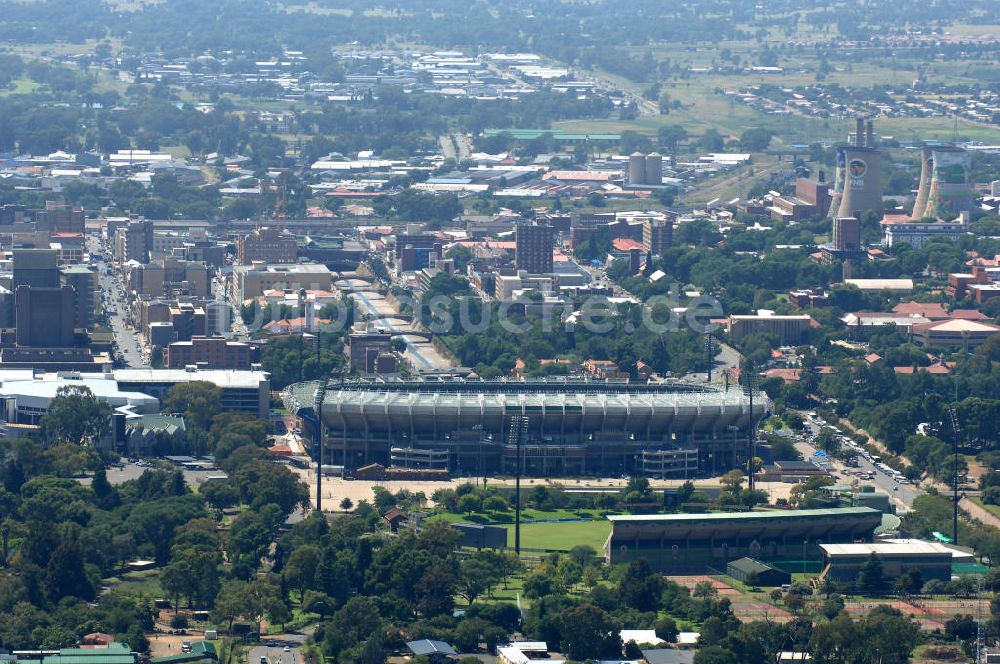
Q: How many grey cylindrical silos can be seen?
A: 2